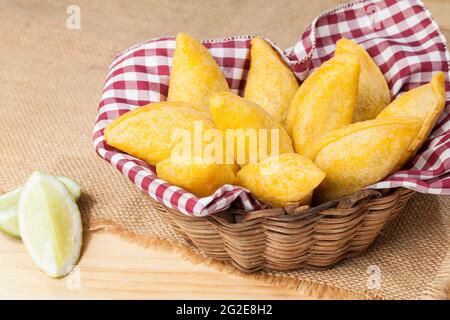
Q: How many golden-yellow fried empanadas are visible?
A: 10